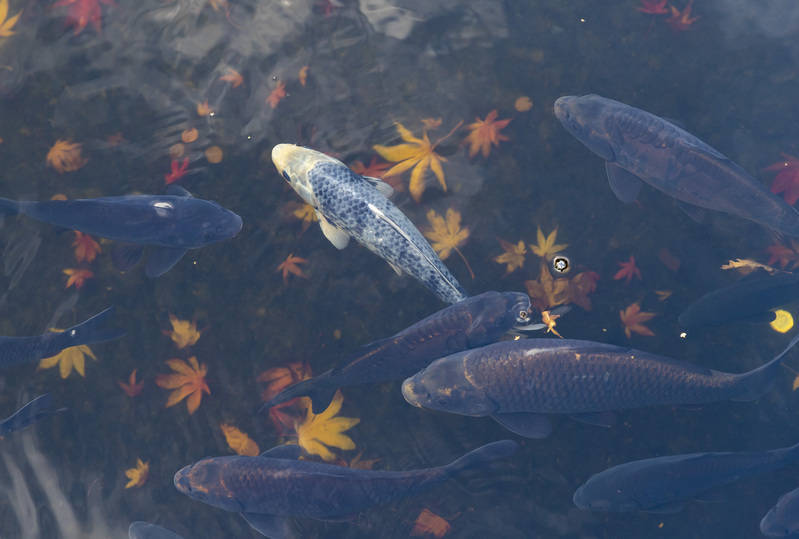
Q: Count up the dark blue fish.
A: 11